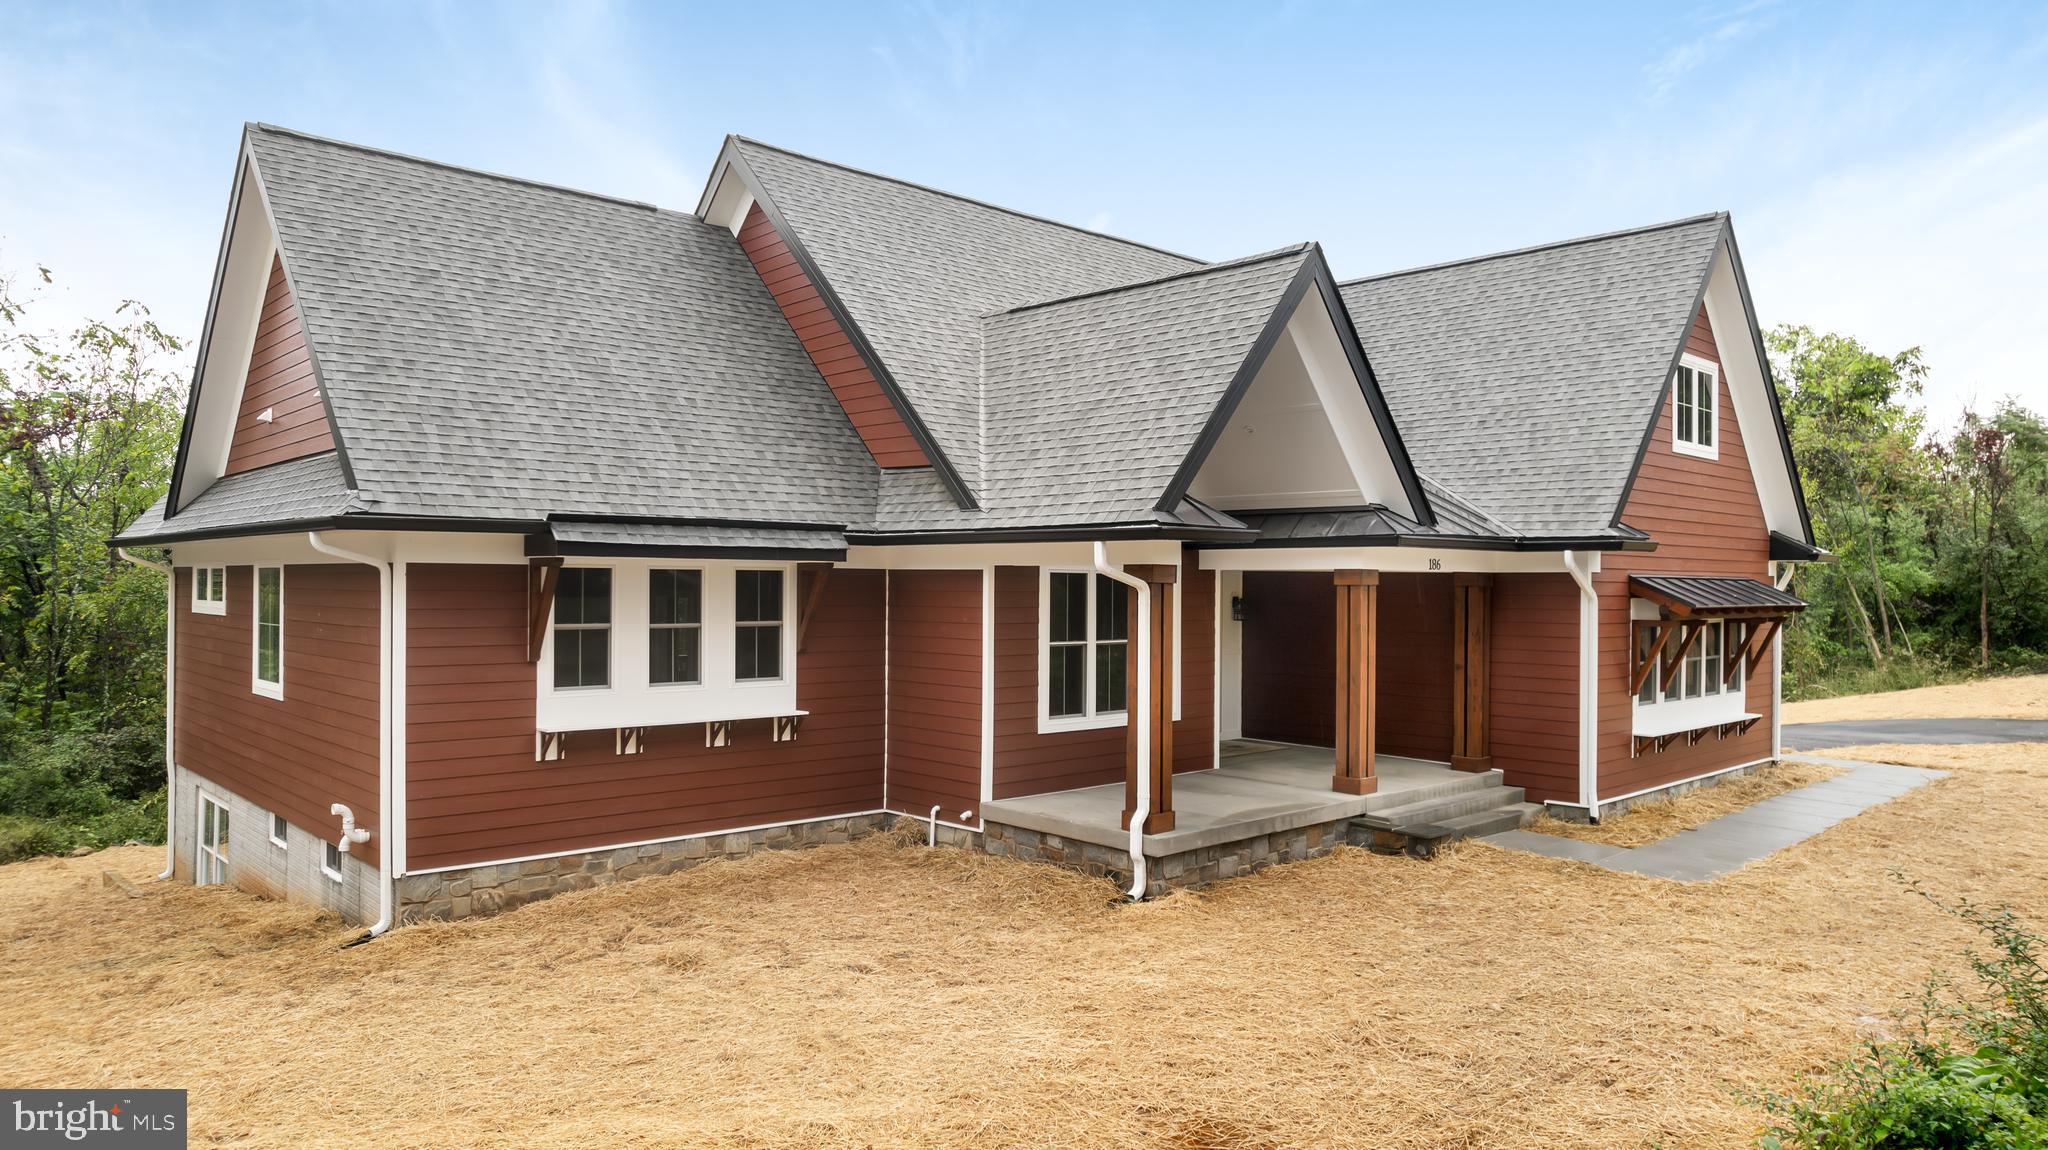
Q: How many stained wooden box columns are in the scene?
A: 3